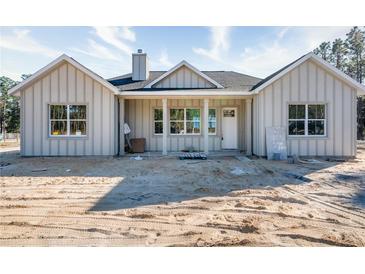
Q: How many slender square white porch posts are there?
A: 4